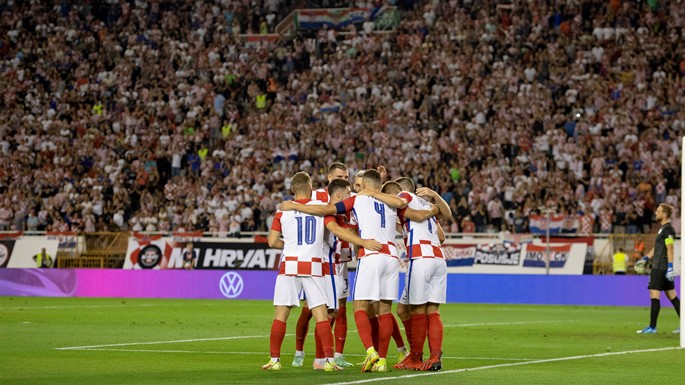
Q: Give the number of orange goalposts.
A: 0